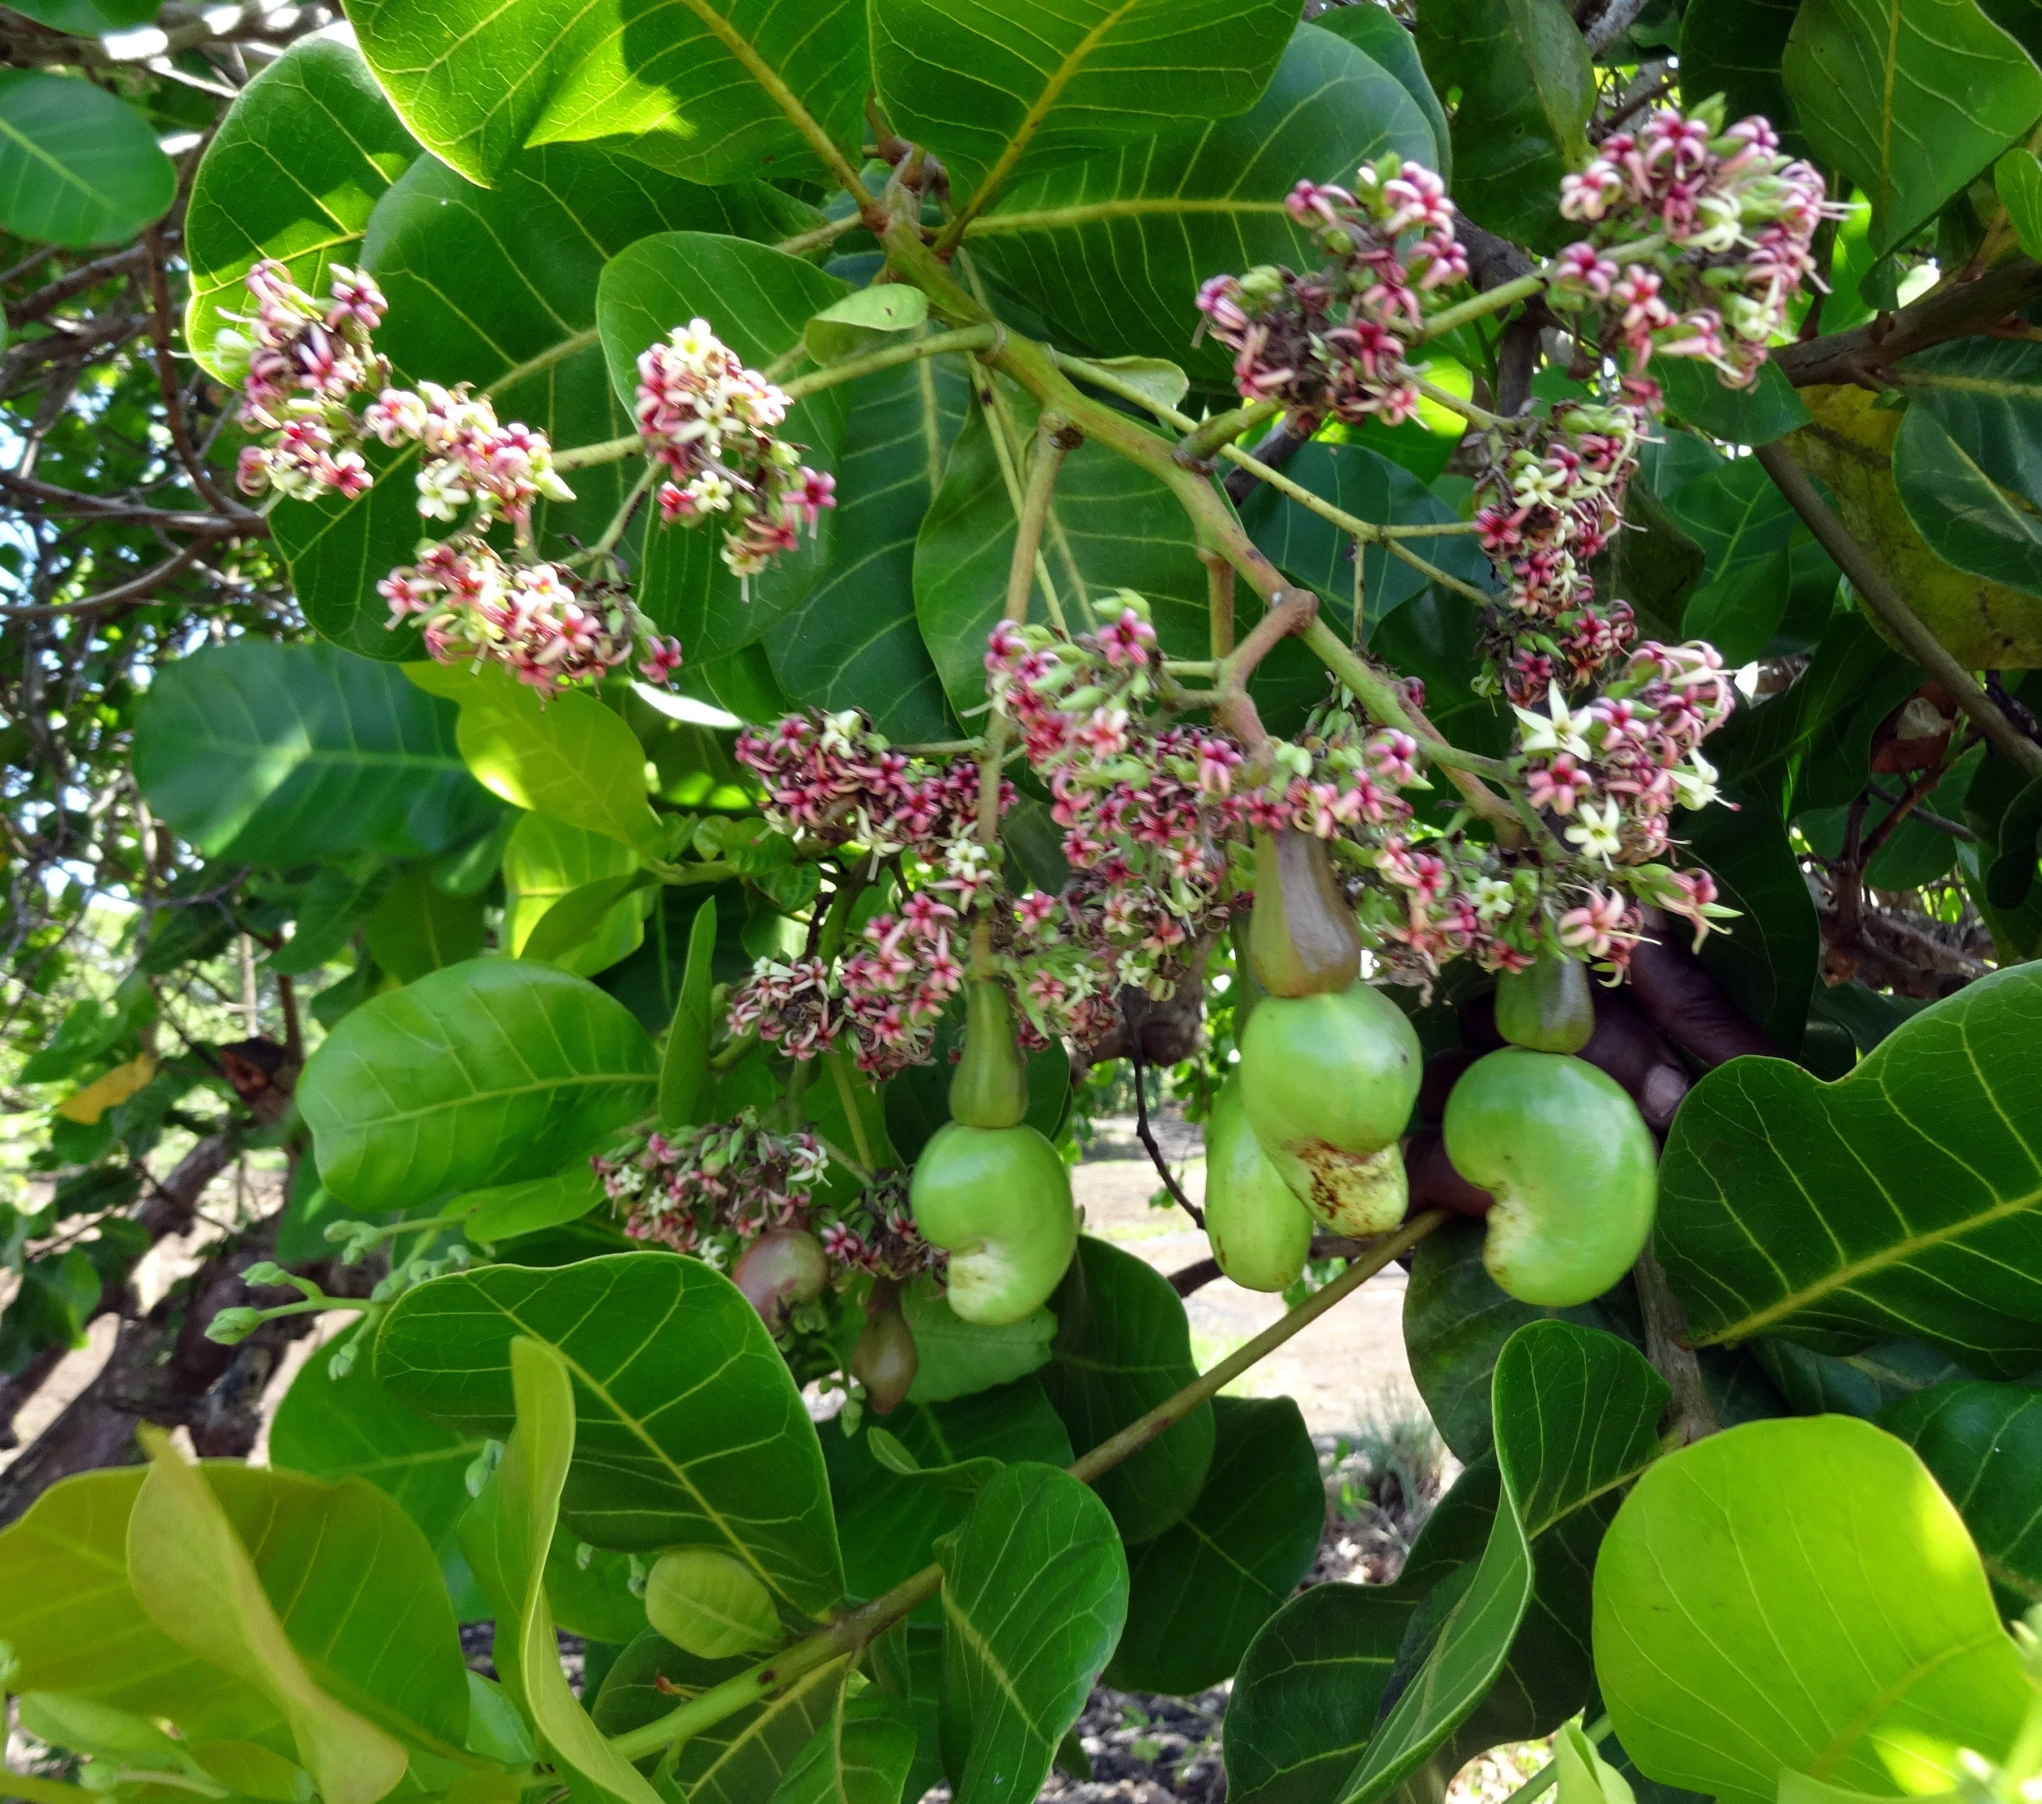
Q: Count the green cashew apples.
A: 4